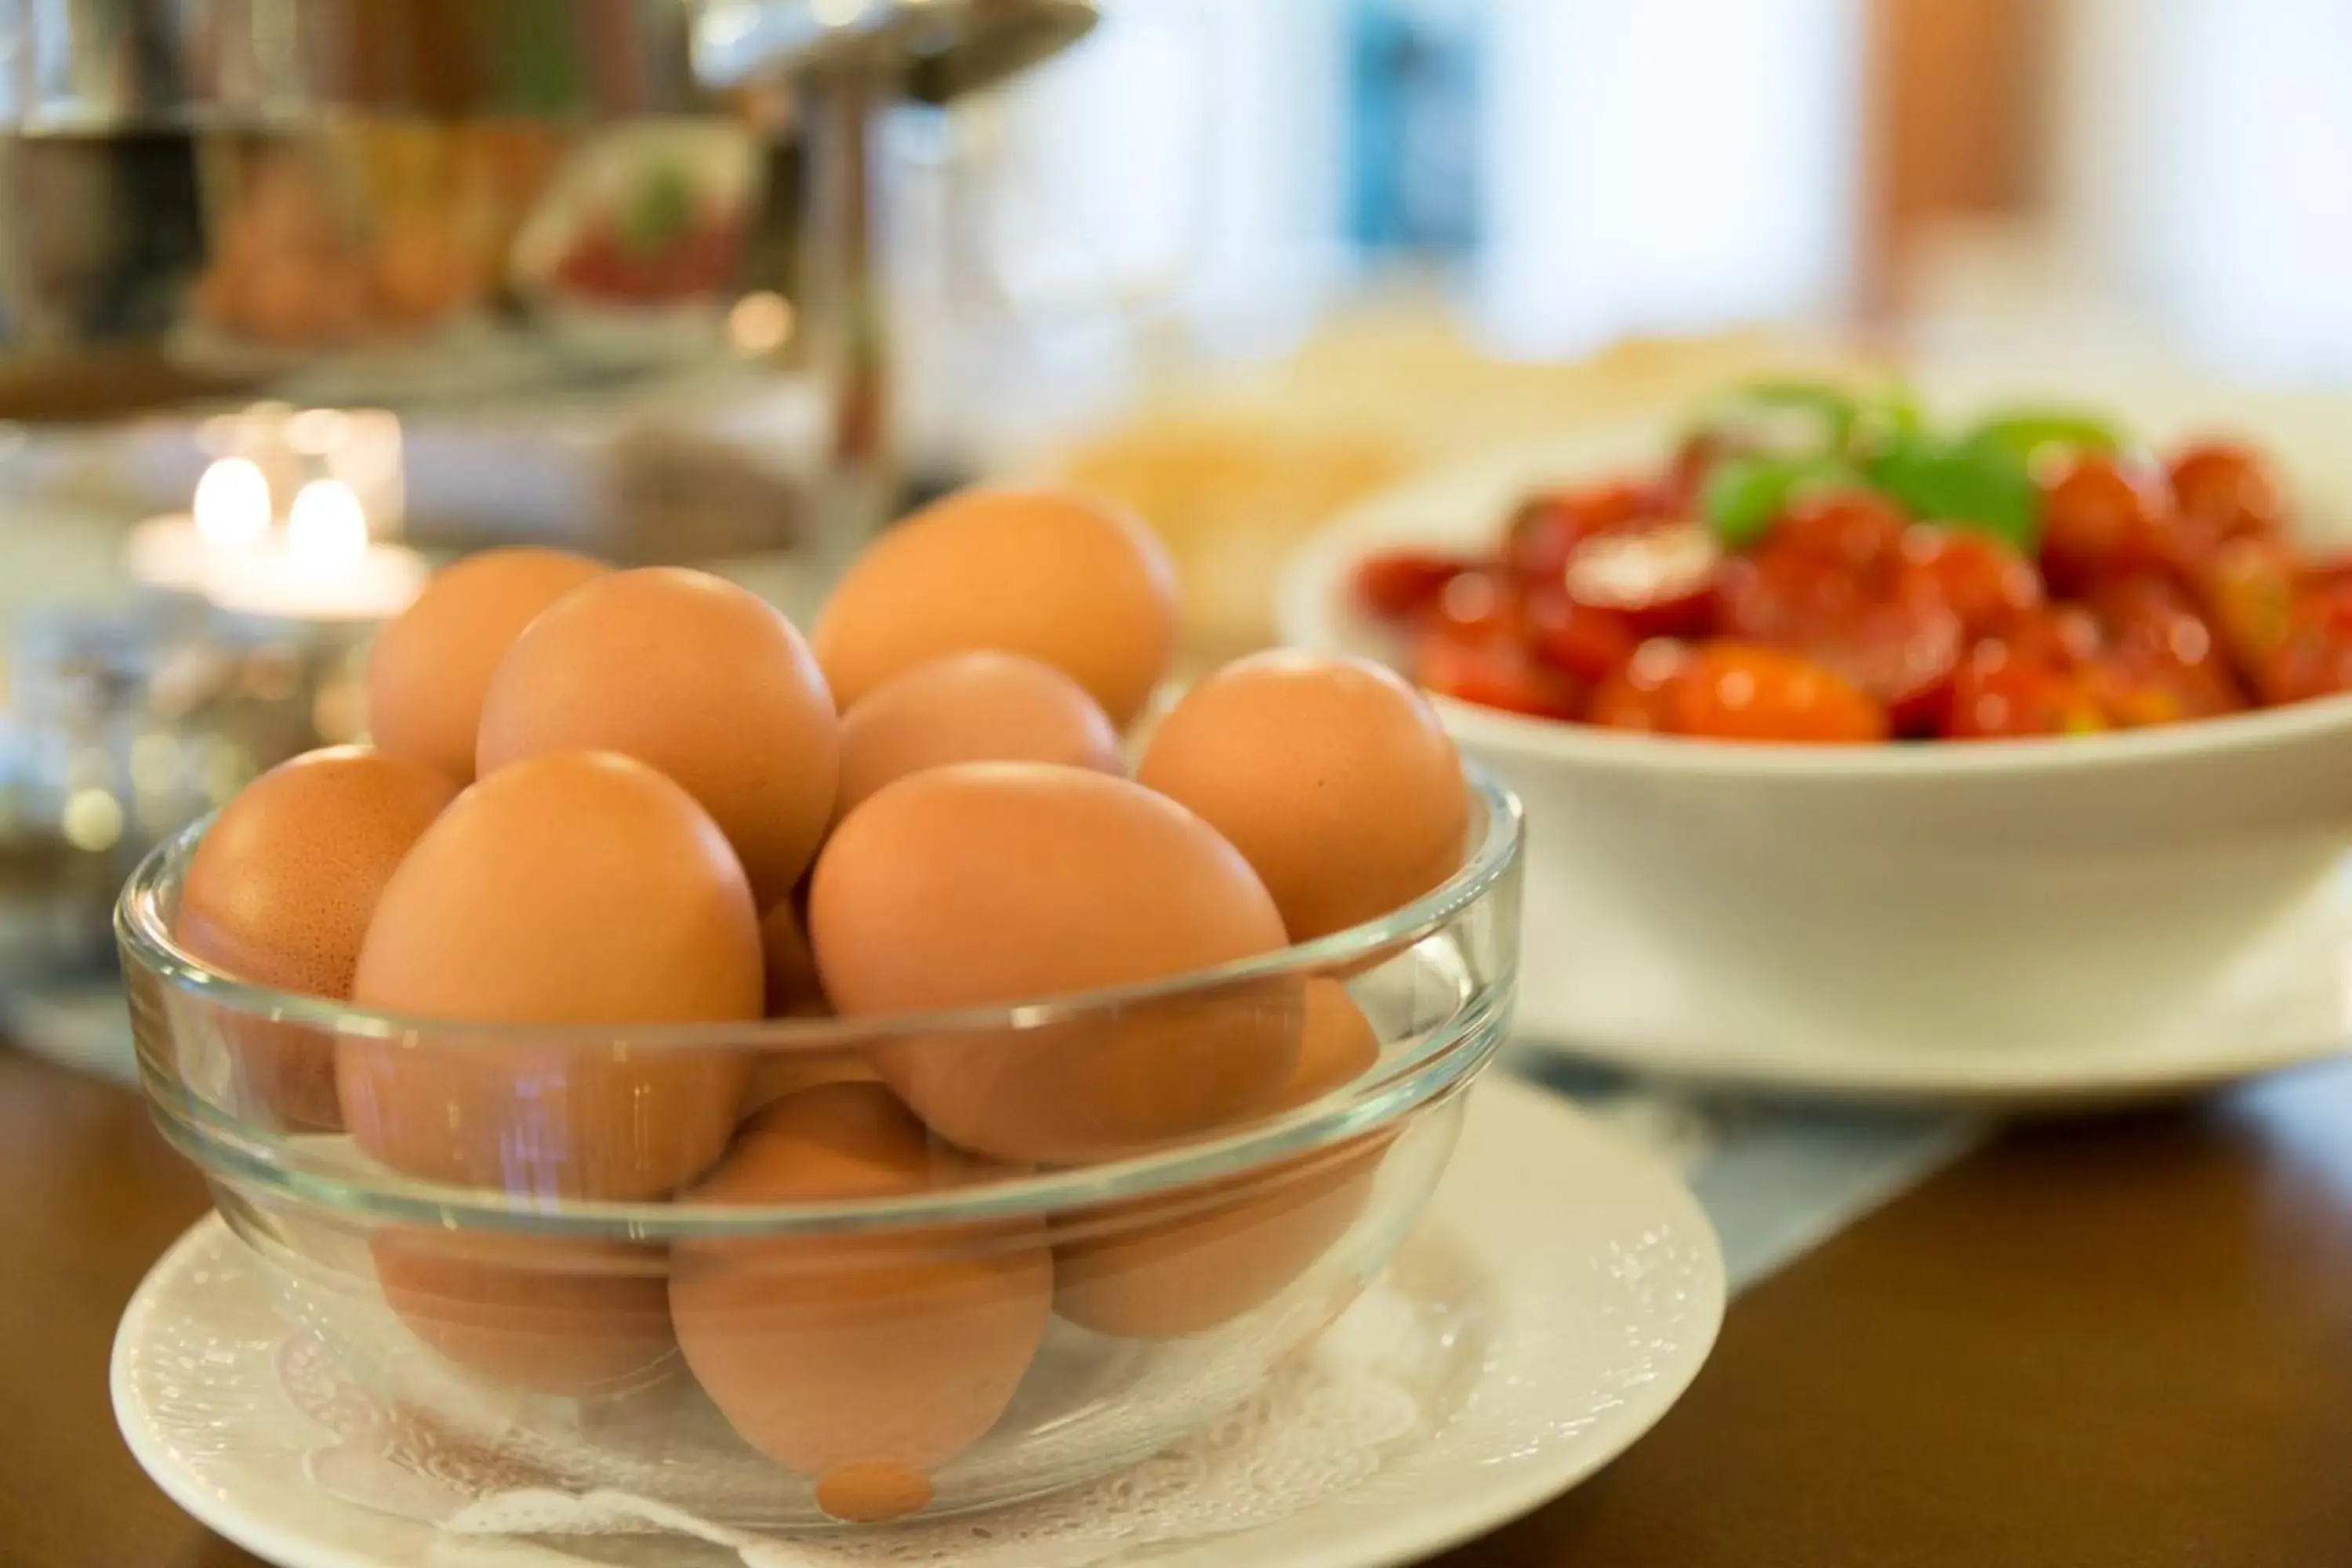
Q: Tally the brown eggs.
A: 11